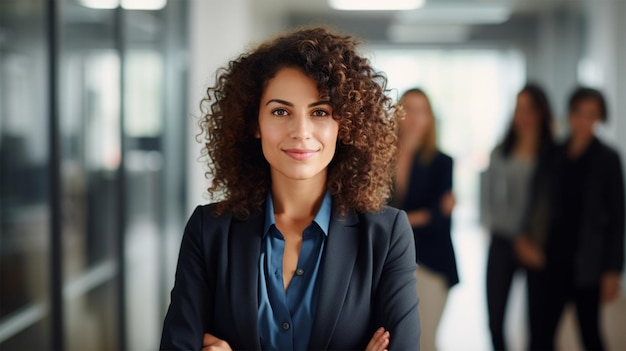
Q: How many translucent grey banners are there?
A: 0